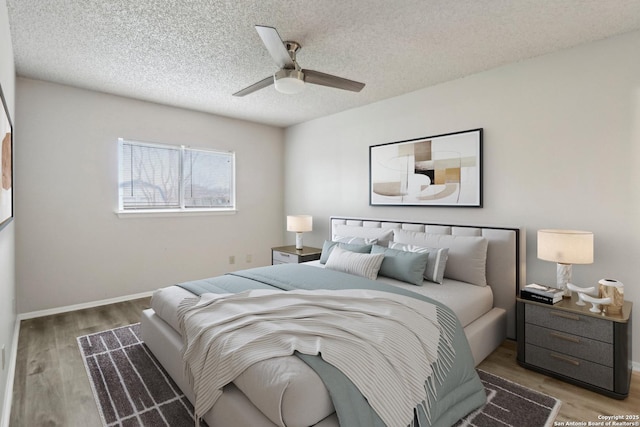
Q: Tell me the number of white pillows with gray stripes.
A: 1